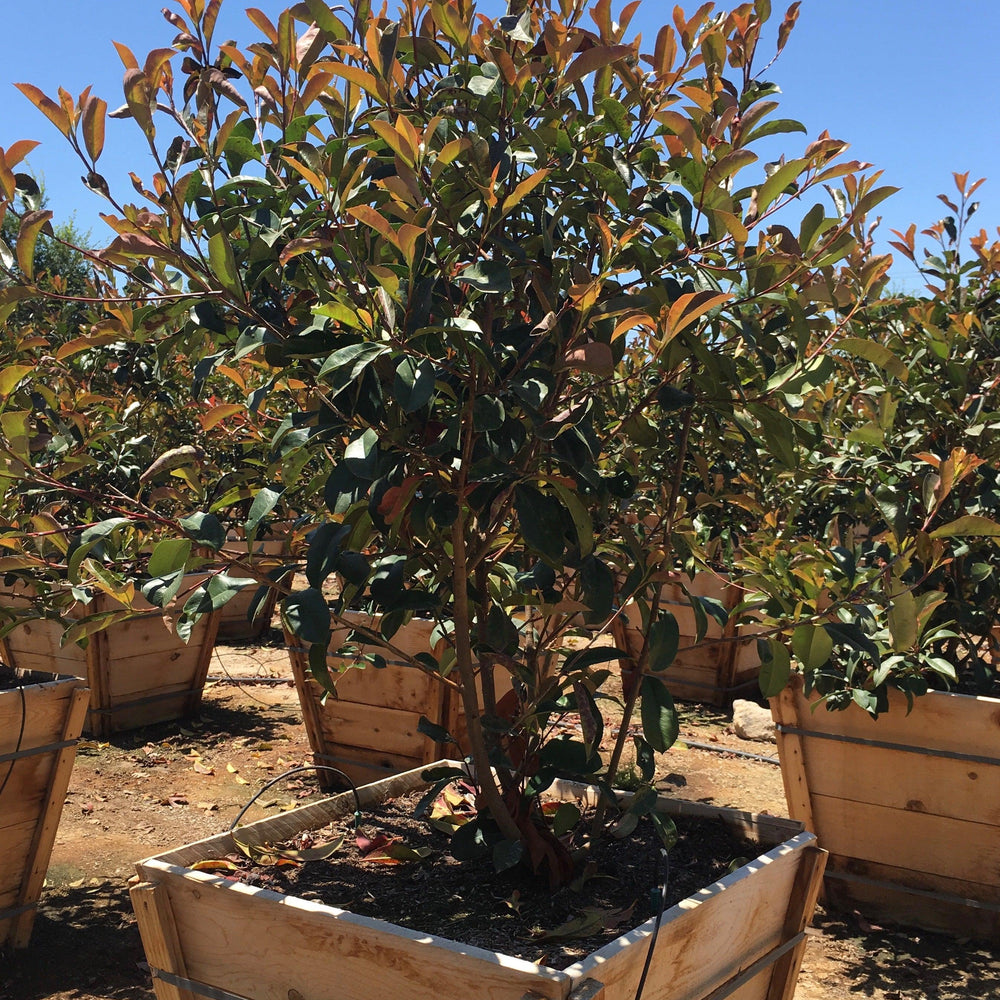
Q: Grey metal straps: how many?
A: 11